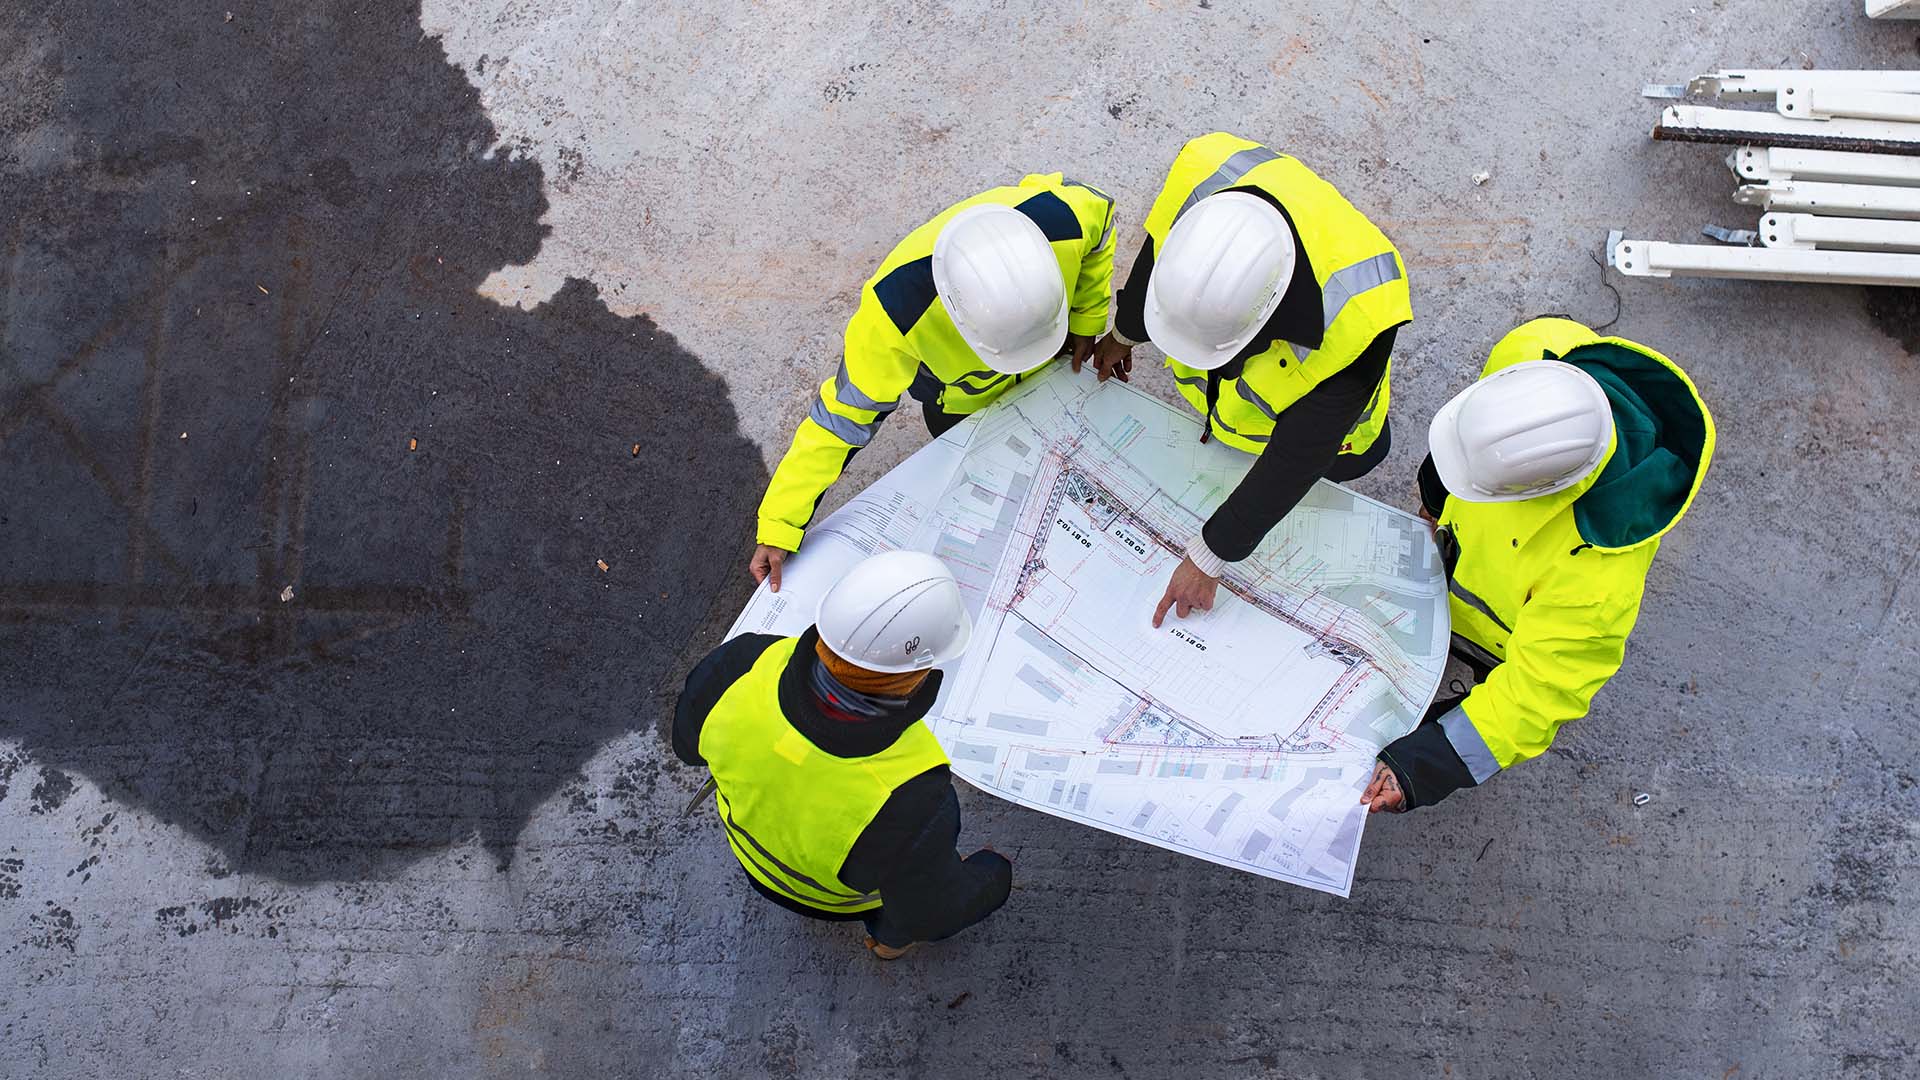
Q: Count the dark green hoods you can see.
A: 1